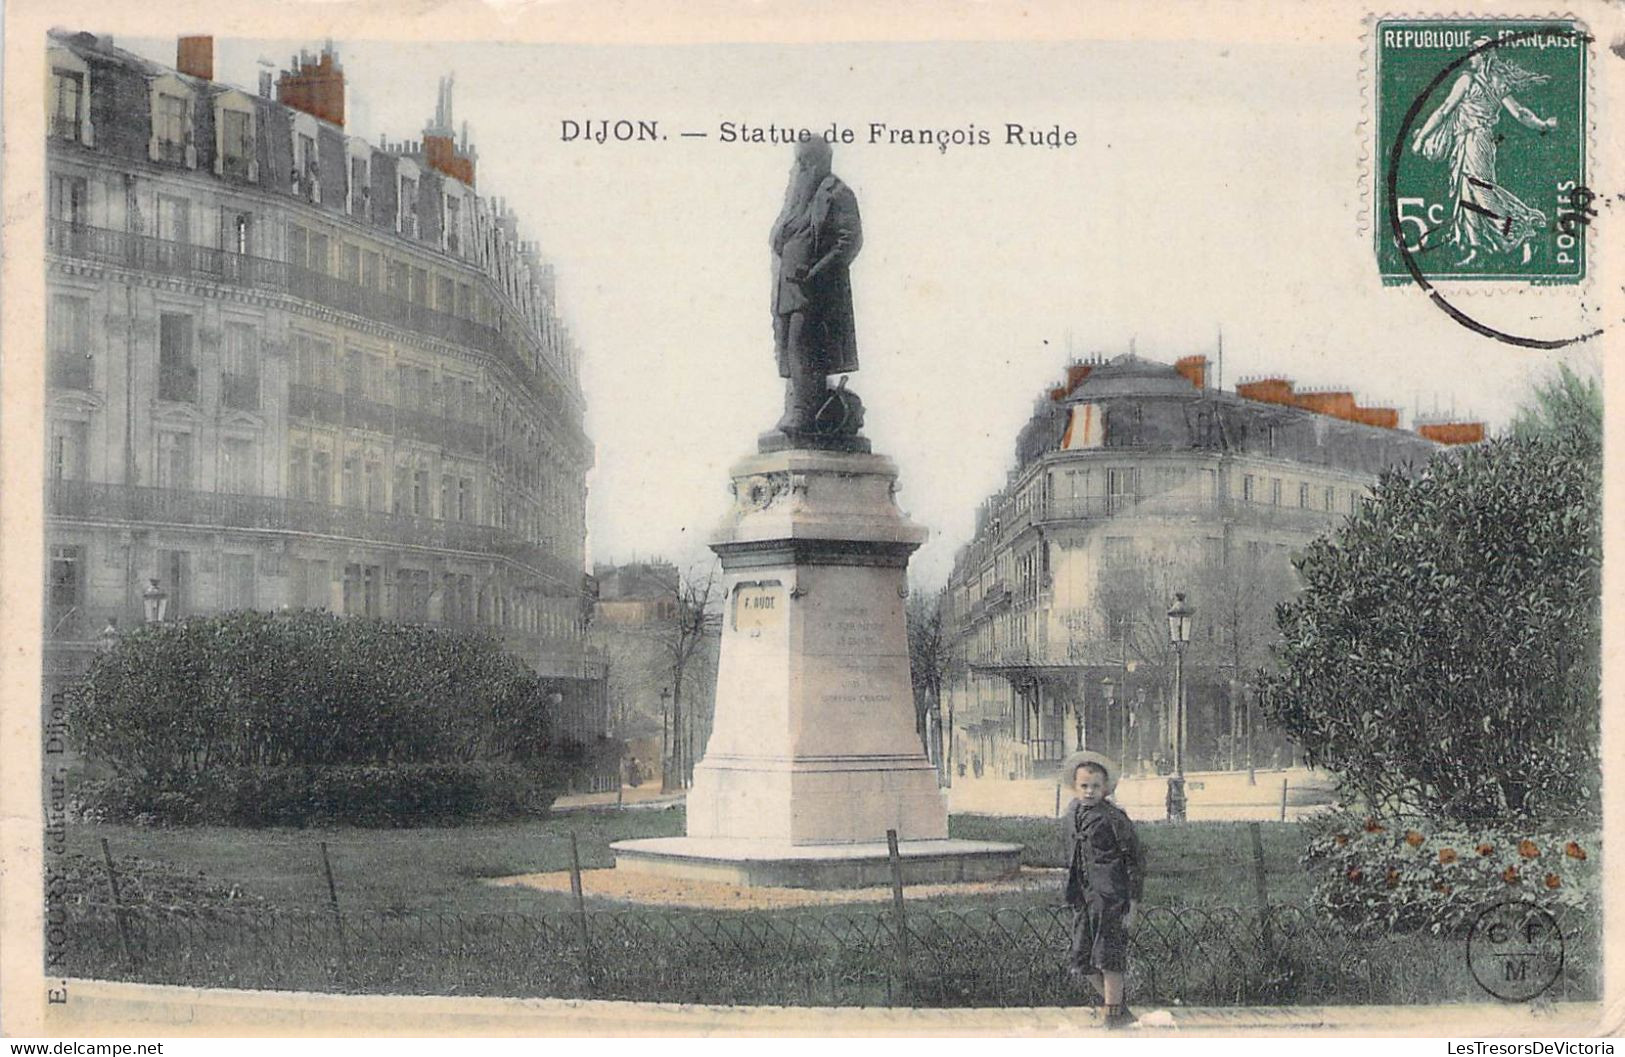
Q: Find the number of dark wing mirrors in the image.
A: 0